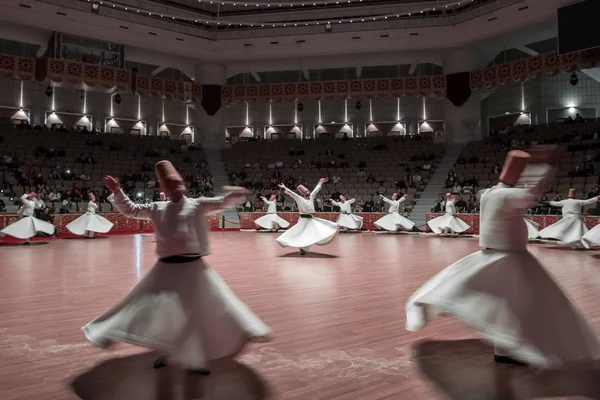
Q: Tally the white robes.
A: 12